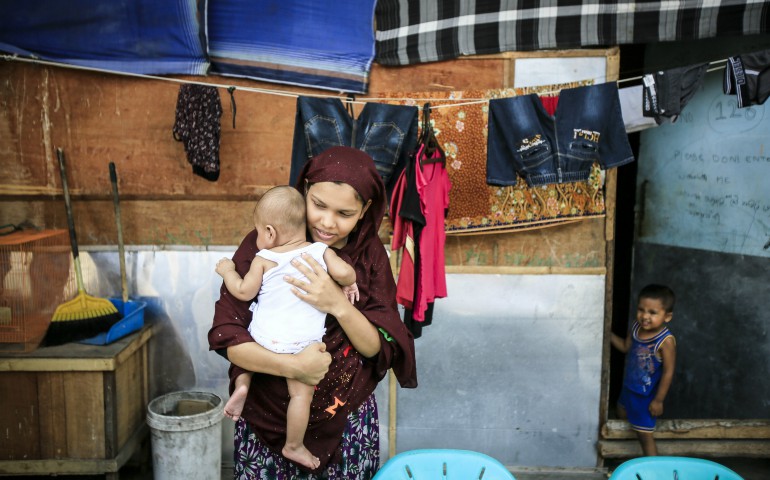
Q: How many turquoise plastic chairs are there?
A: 2